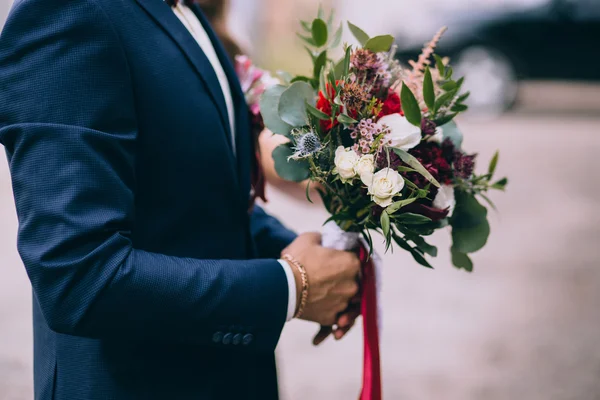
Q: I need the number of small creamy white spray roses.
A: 3